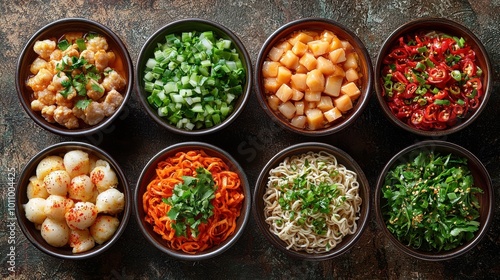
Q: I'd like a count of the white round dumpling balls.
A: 13